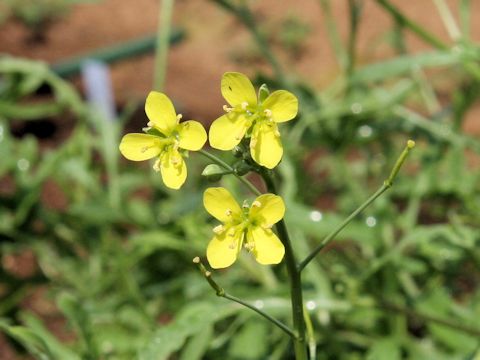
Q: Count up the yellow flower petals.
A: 12